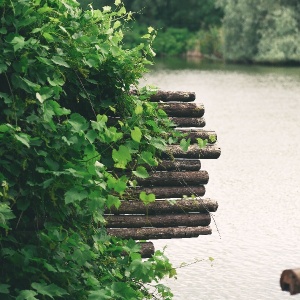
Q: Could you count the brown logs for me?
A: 13